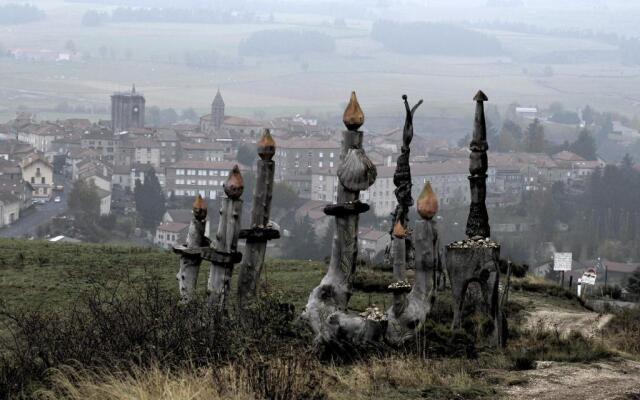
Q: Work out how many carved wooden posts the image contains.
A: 8